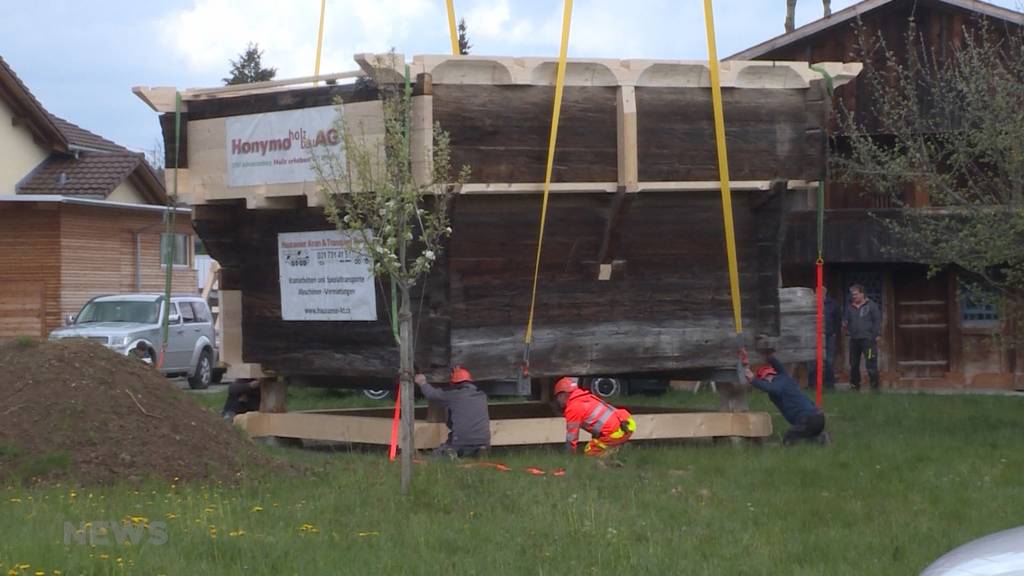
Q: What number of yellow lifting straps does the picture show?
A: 4